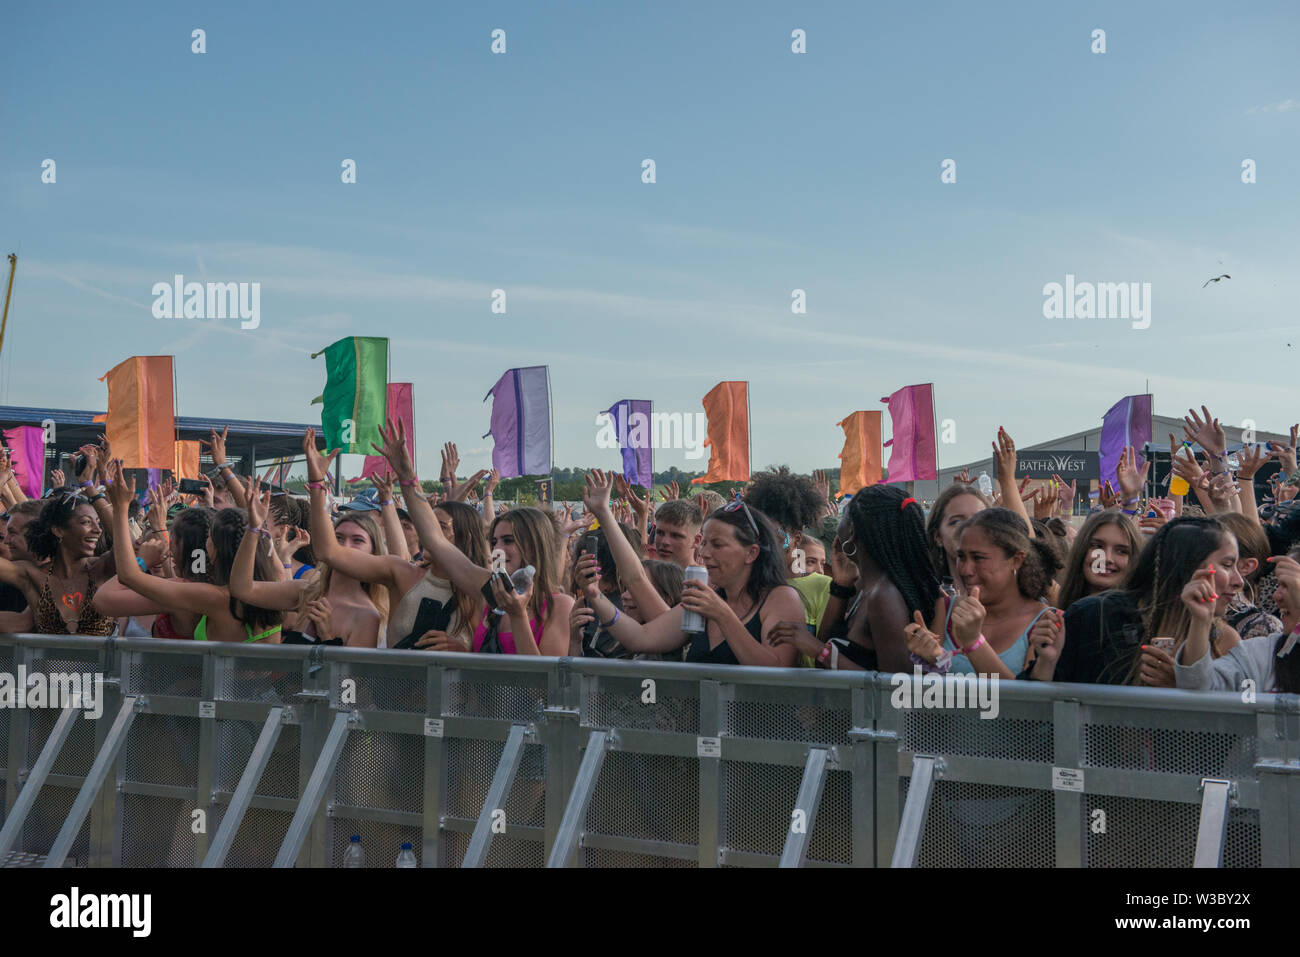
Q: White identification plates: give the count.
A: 4